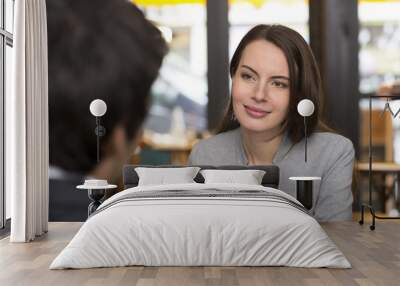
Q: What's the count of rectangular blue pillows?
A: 0